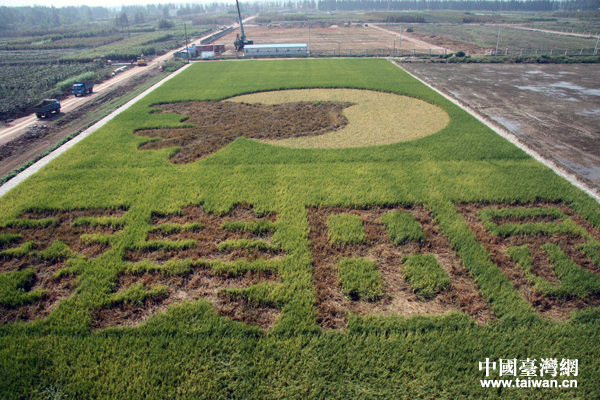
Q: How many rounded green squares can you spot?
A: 4